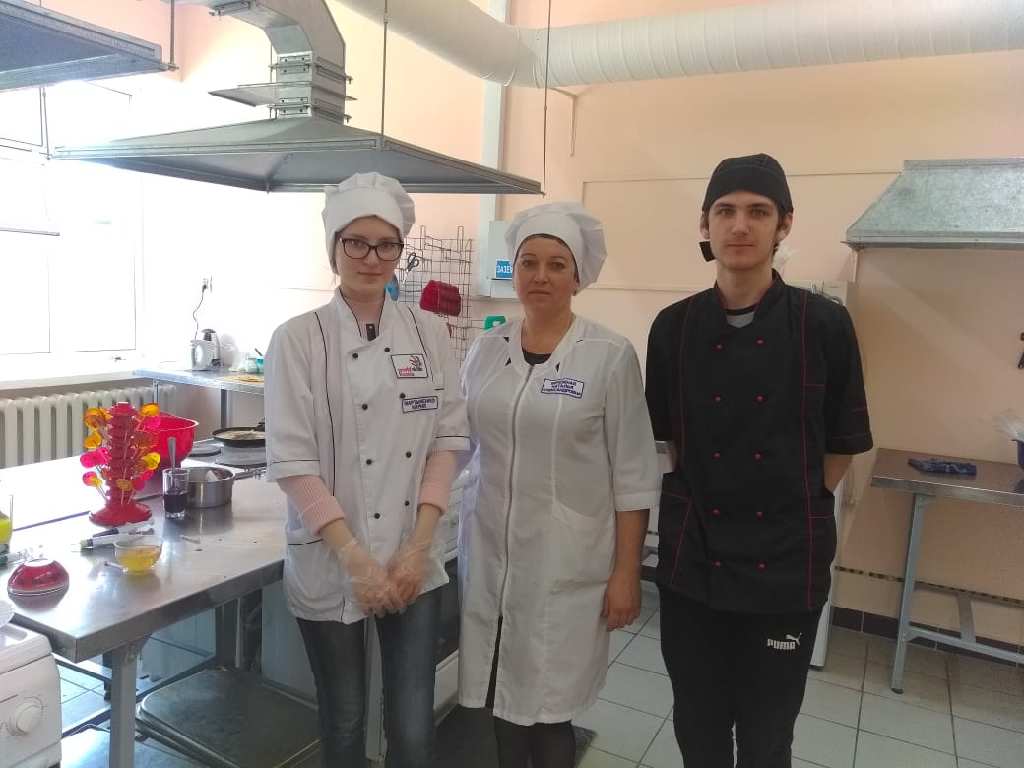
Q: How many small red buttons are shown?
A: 10